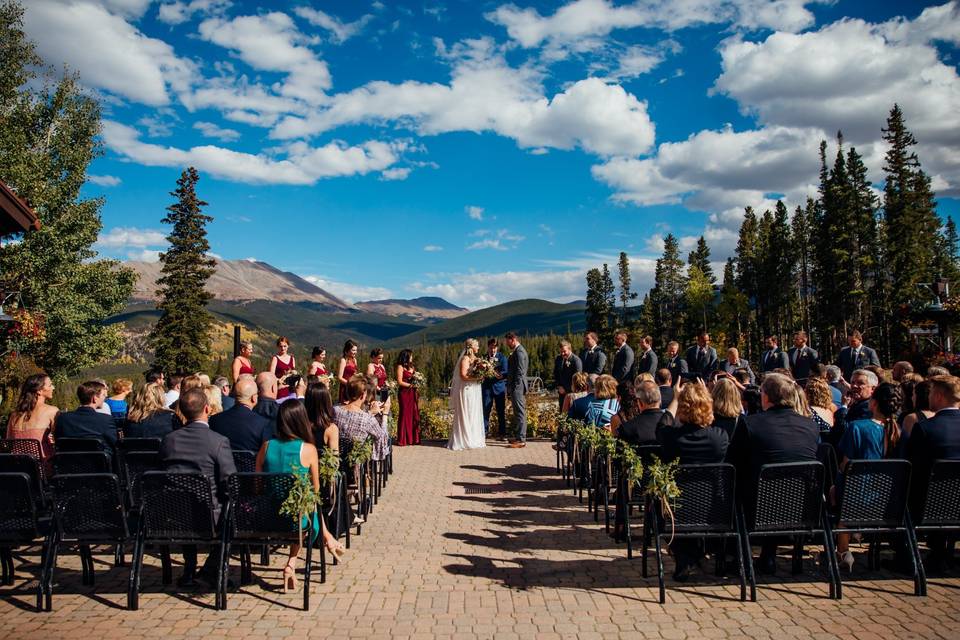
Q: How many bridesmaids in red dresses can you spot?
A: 6